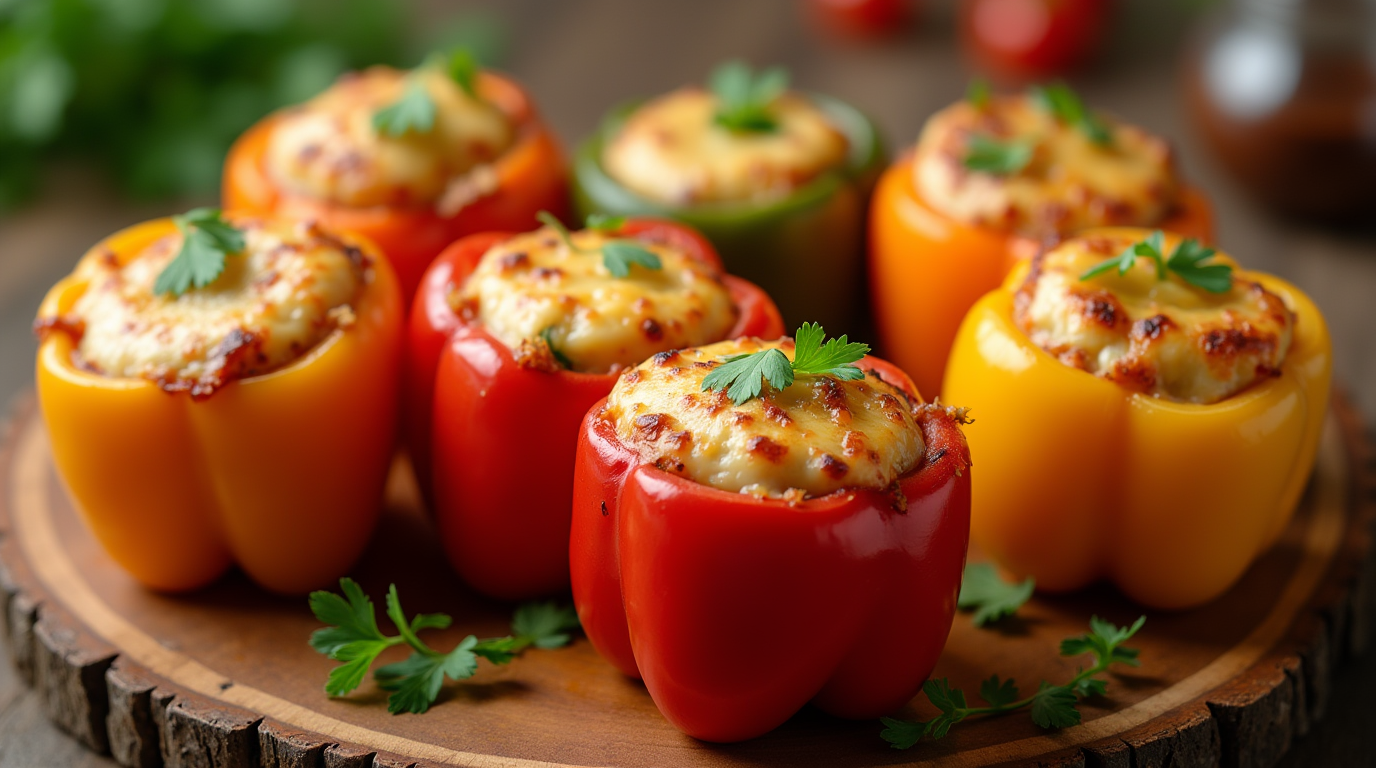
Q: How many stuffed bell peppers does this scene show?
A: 7